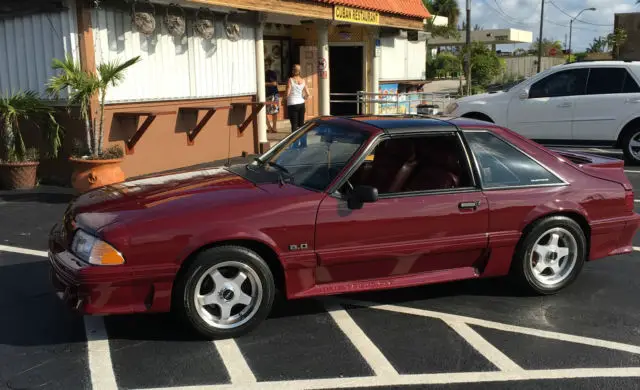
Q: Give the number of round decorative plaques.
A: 4